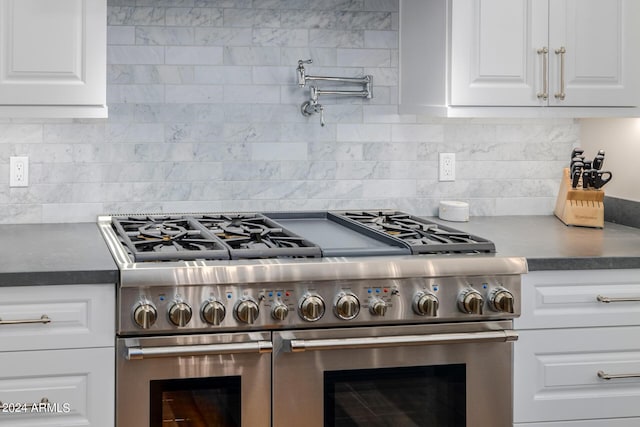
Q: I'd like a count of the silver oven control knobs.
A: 11